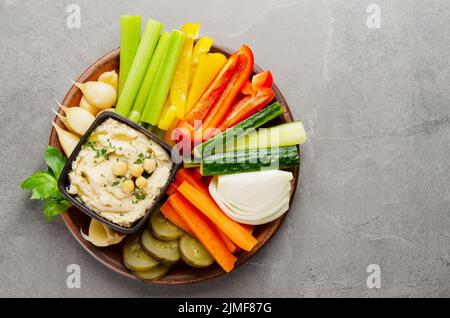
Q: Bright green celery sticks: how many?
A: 4